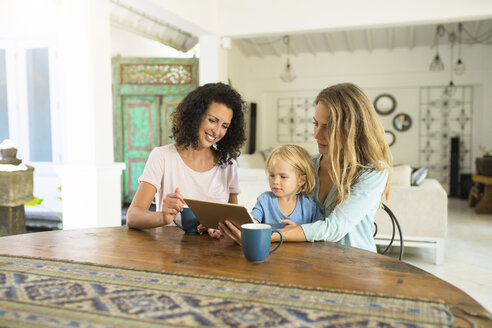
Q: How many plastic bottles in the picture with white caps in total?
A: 0